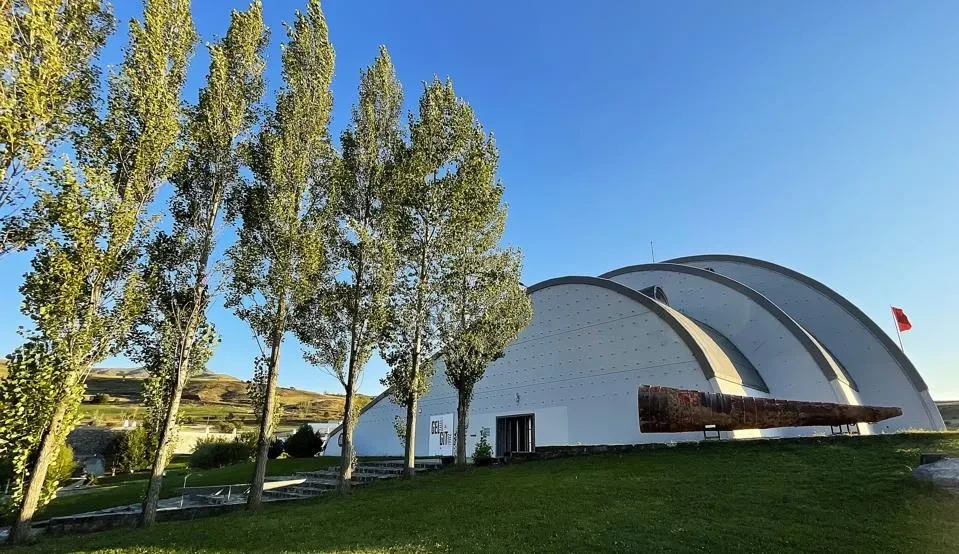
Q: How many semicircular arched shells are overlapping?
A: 3